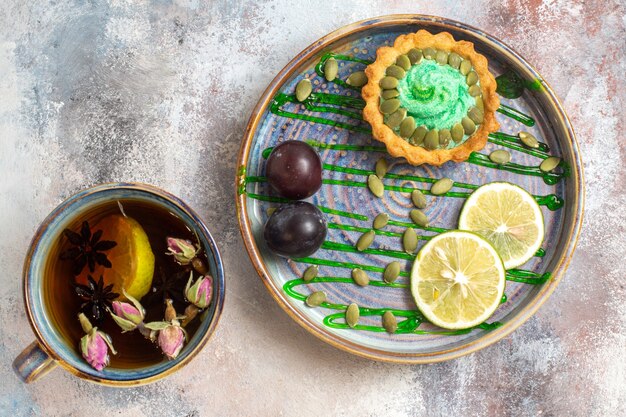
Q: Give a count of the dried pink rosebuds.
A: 5